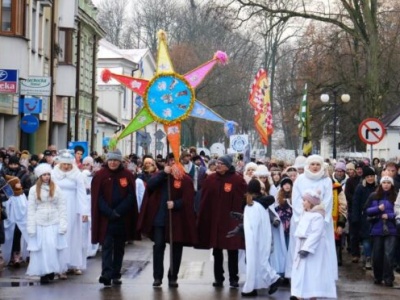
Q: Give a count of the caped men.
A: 3